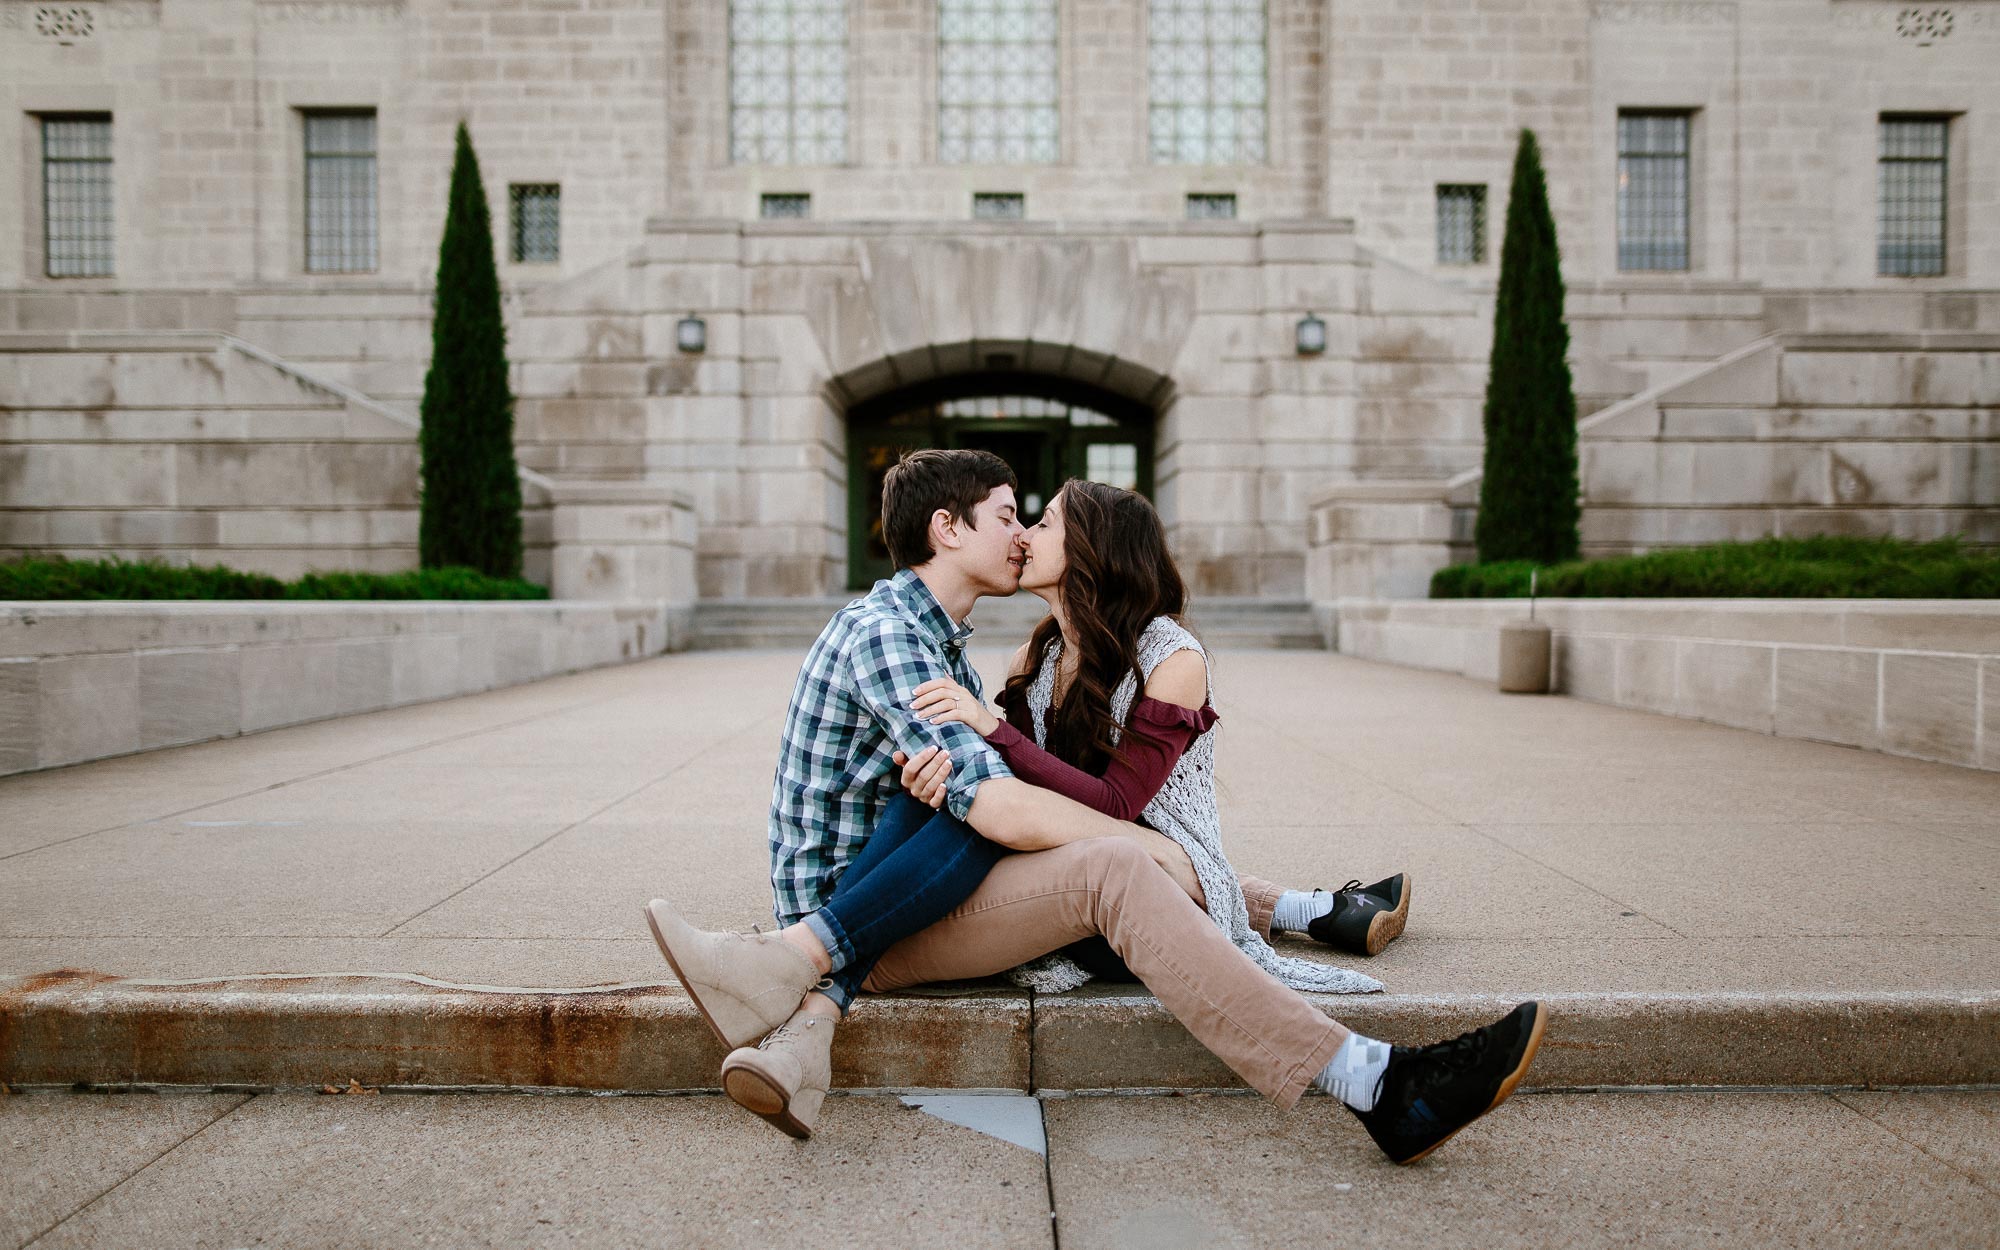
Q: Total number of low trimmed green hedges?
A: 2